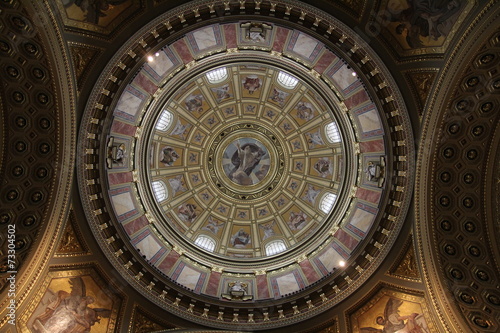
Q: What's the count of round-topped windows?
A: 8